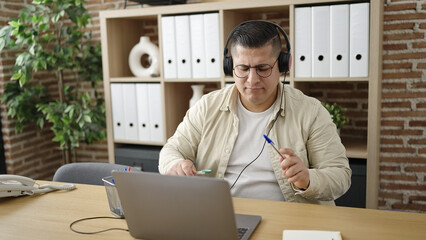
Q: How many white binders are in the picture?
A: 12